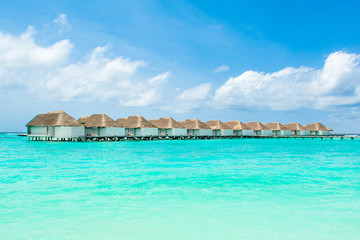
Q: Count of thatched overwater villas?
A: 11